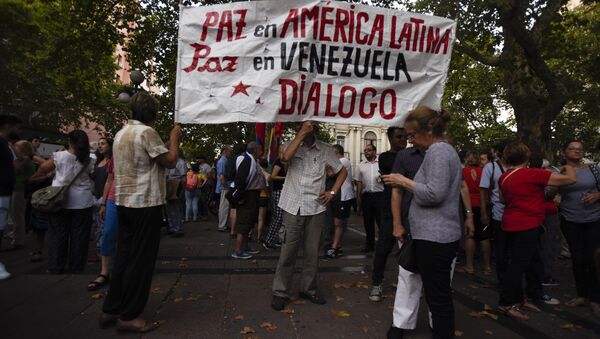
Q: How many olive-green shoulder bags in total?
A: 1